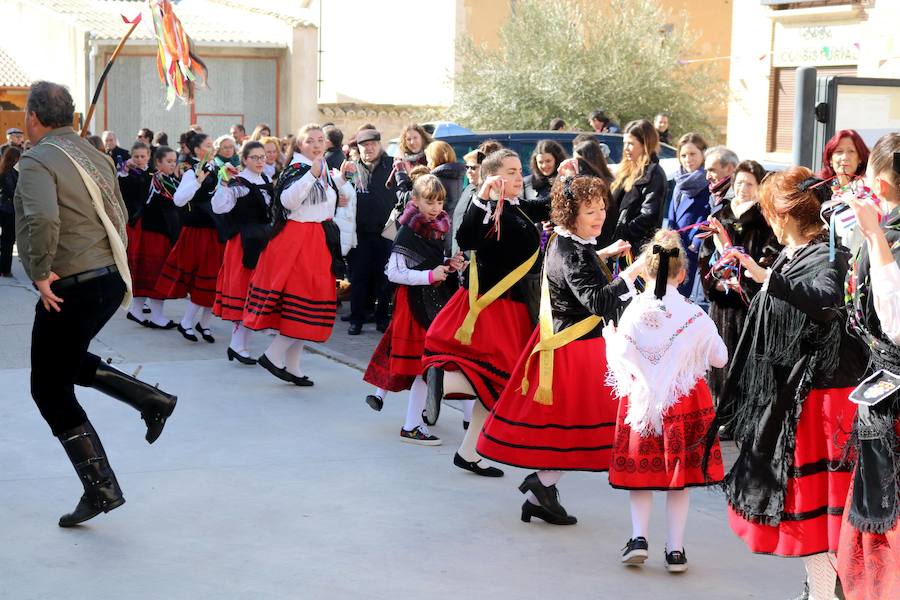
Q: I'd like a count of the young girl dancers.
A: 2